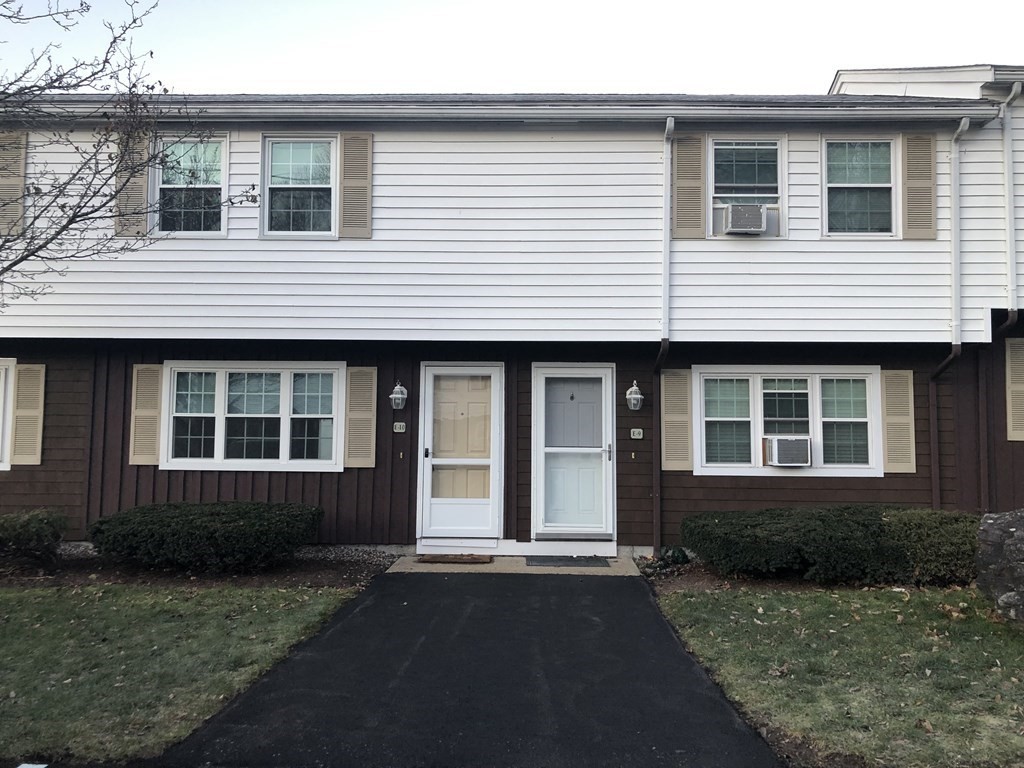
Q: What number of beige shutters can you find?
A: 11